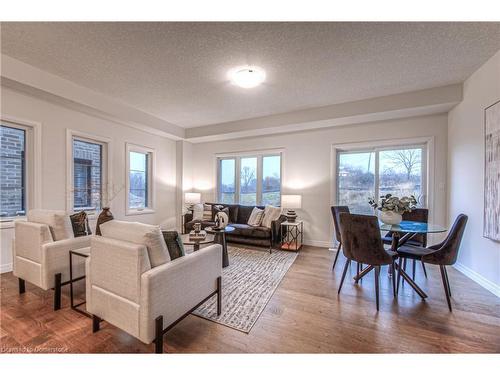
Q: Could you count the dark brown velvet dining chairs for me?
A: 4